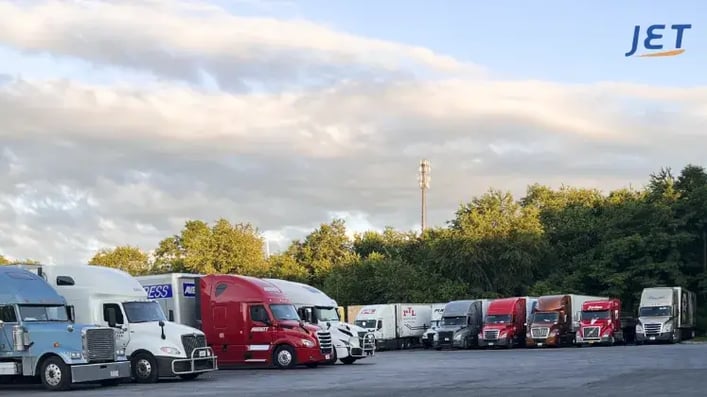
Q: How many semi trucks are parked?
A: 11